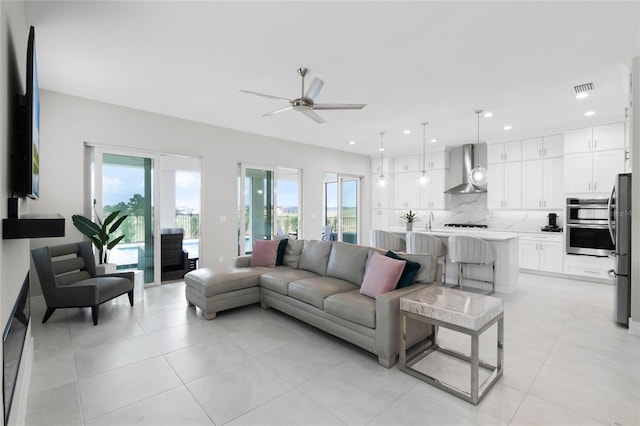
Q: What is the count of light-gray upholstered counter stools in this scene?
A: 3